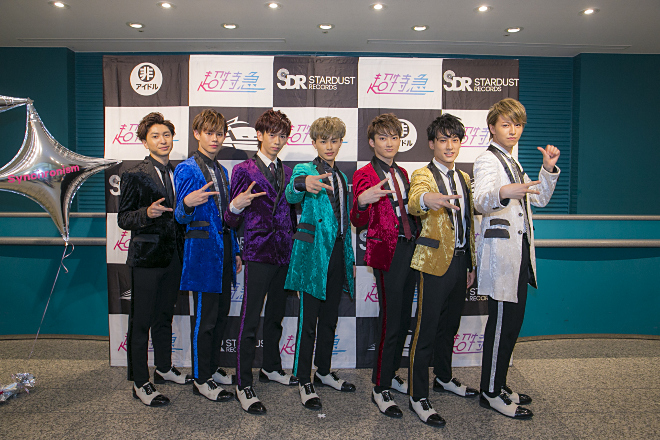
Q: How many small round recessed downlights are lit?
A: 11